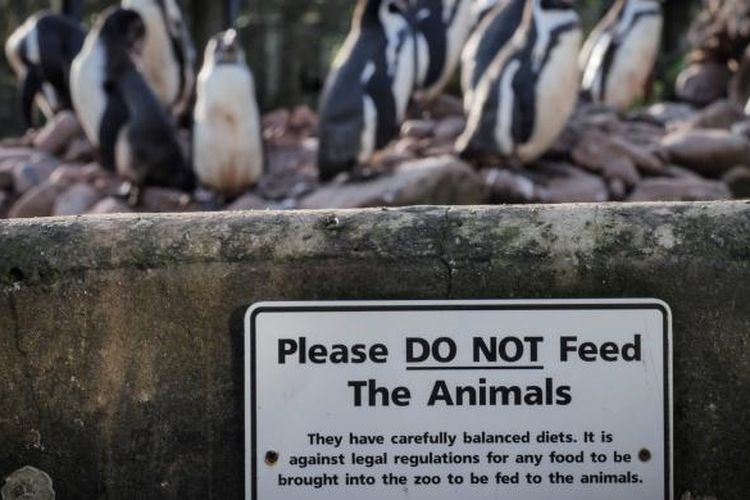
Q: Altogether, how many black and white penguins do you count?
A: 9